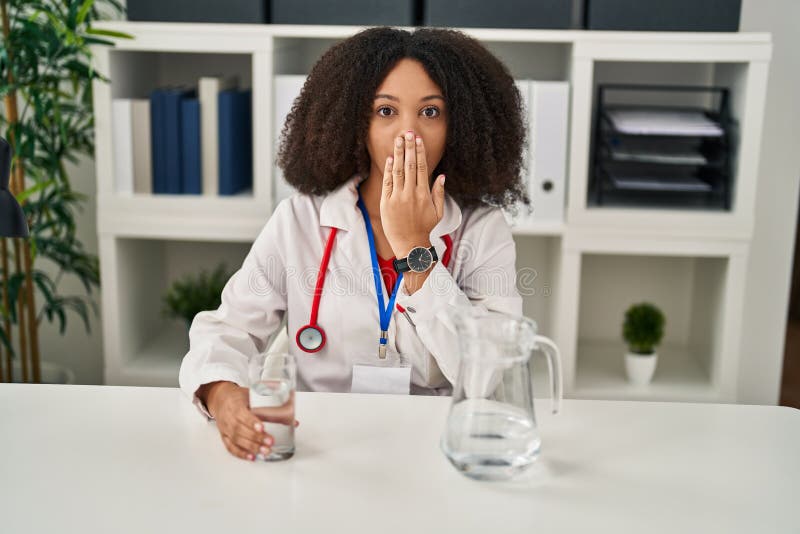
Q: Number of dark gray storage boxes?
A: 4